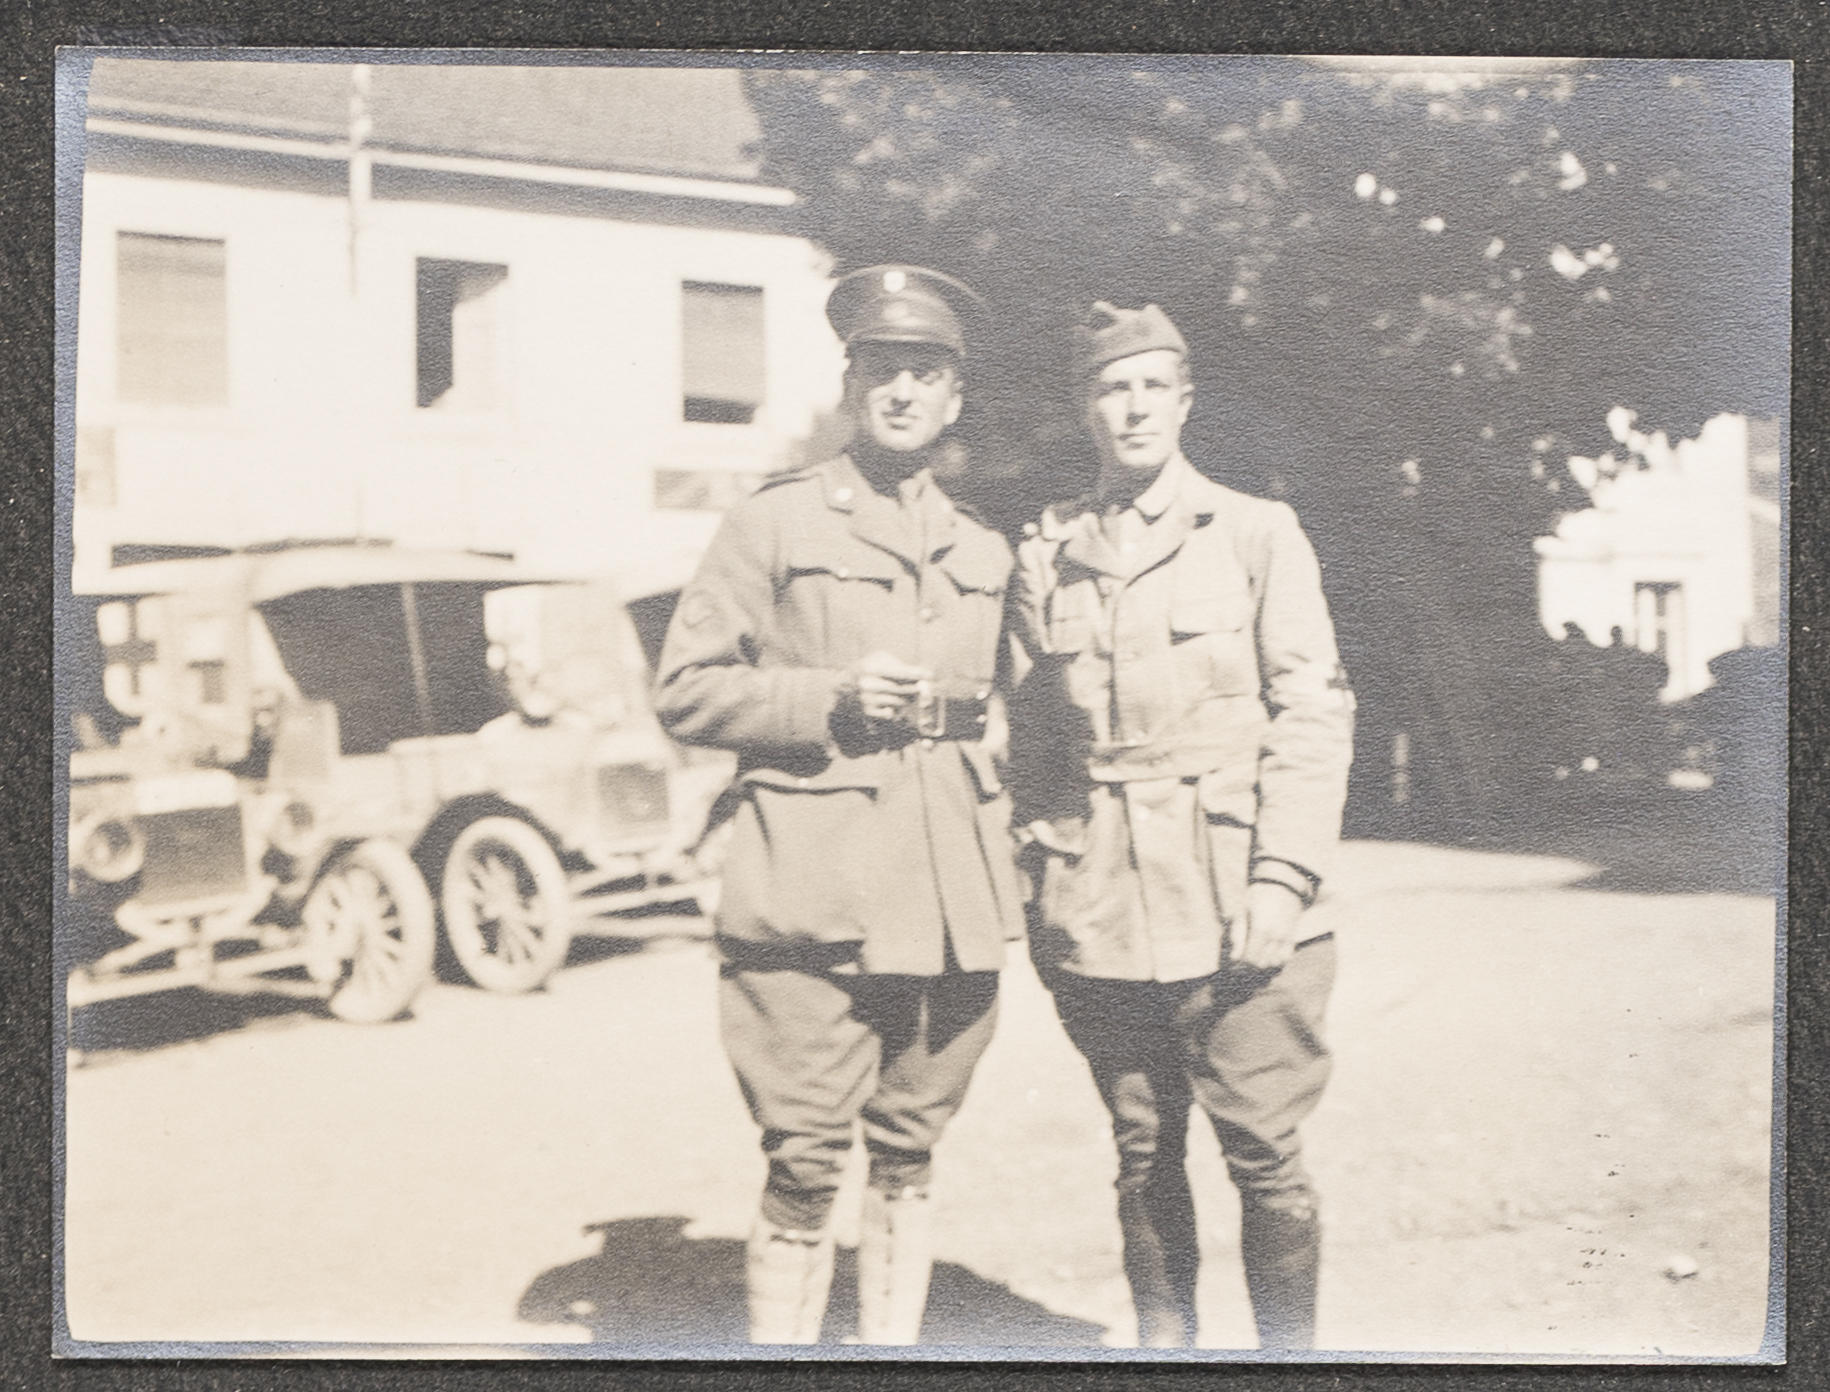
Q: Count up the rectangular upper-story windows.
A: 3